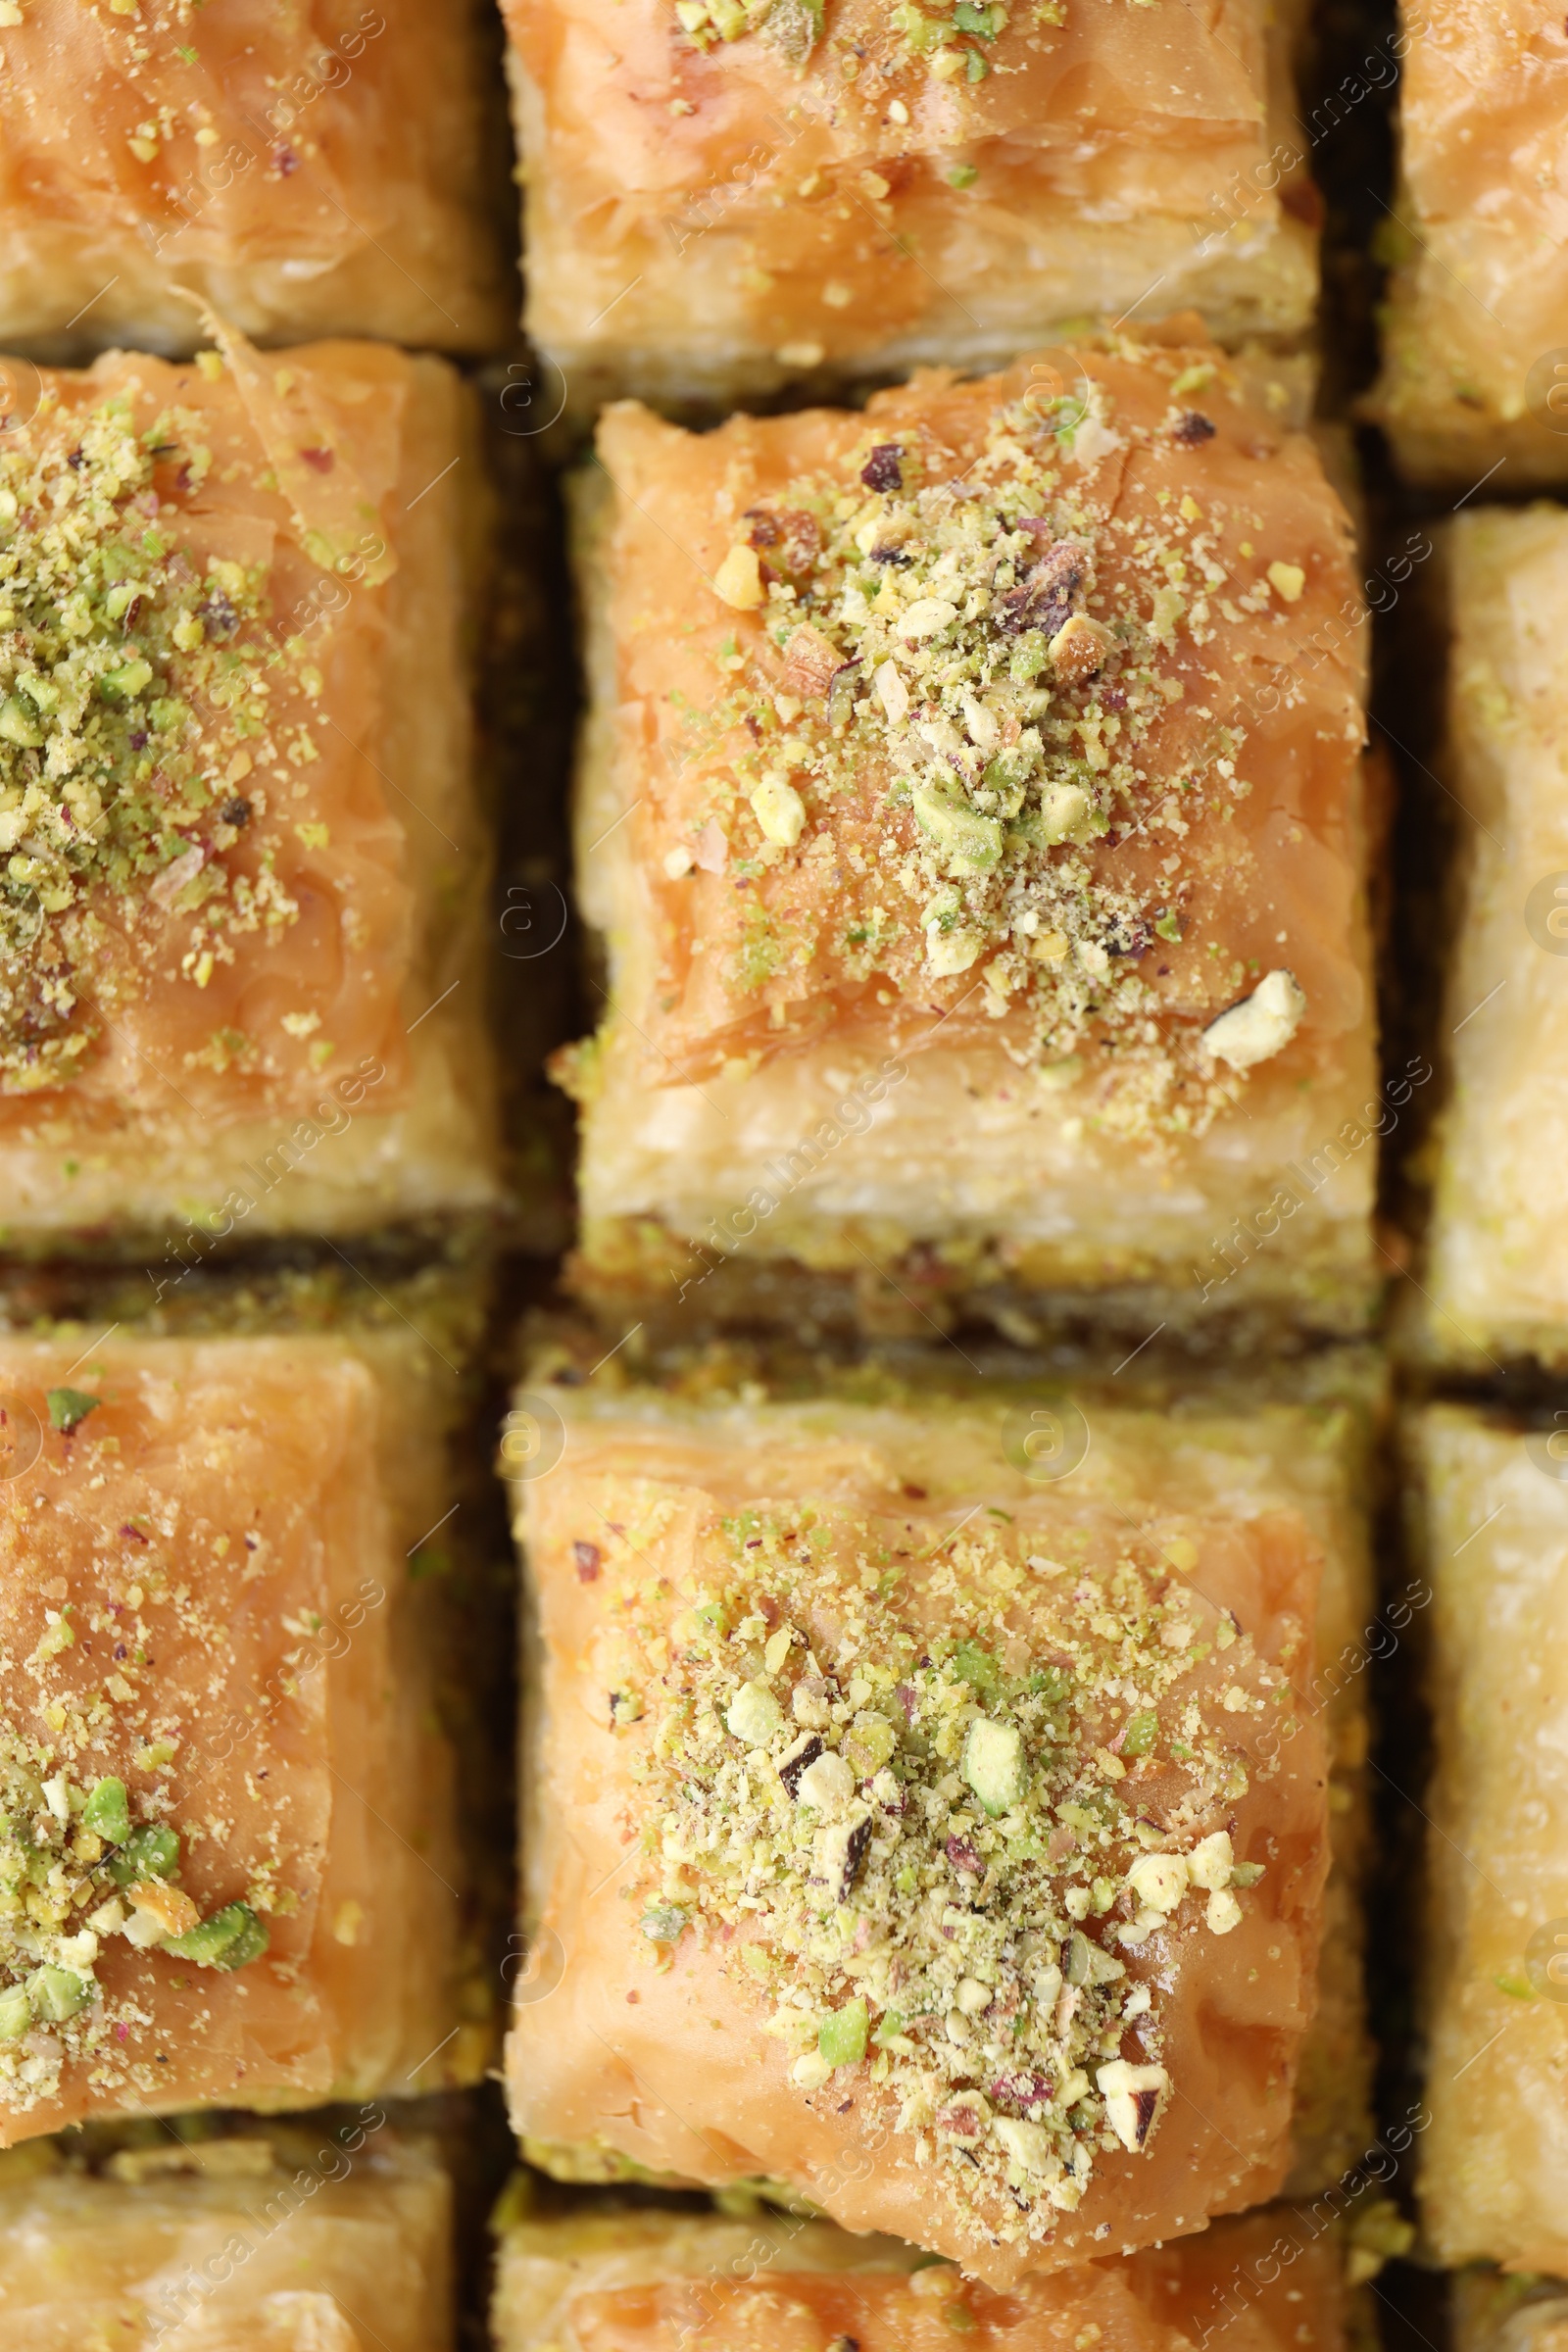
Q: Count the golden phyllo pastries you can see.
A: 12